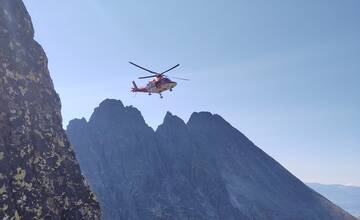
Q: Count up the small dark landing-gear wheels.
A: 3